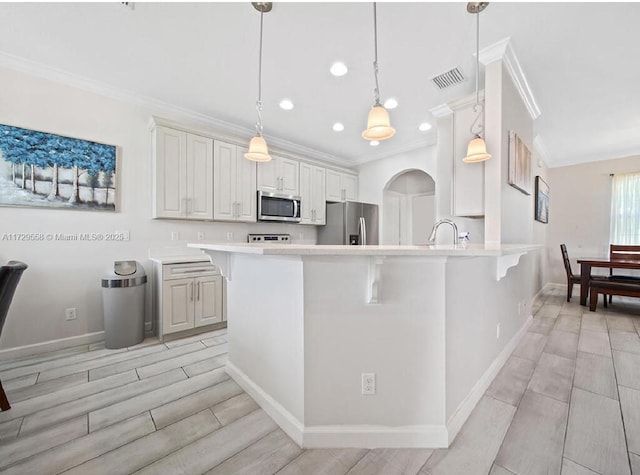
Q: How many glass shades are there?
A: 3